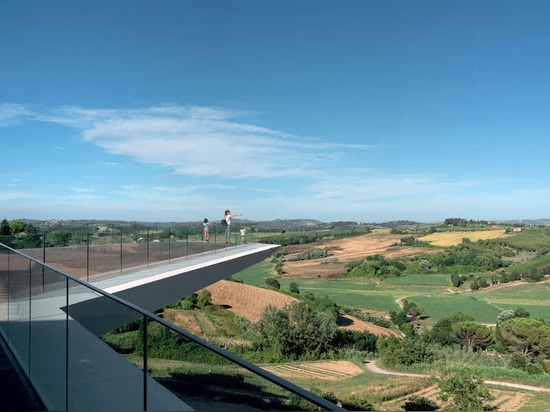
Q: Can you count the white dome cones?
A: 0